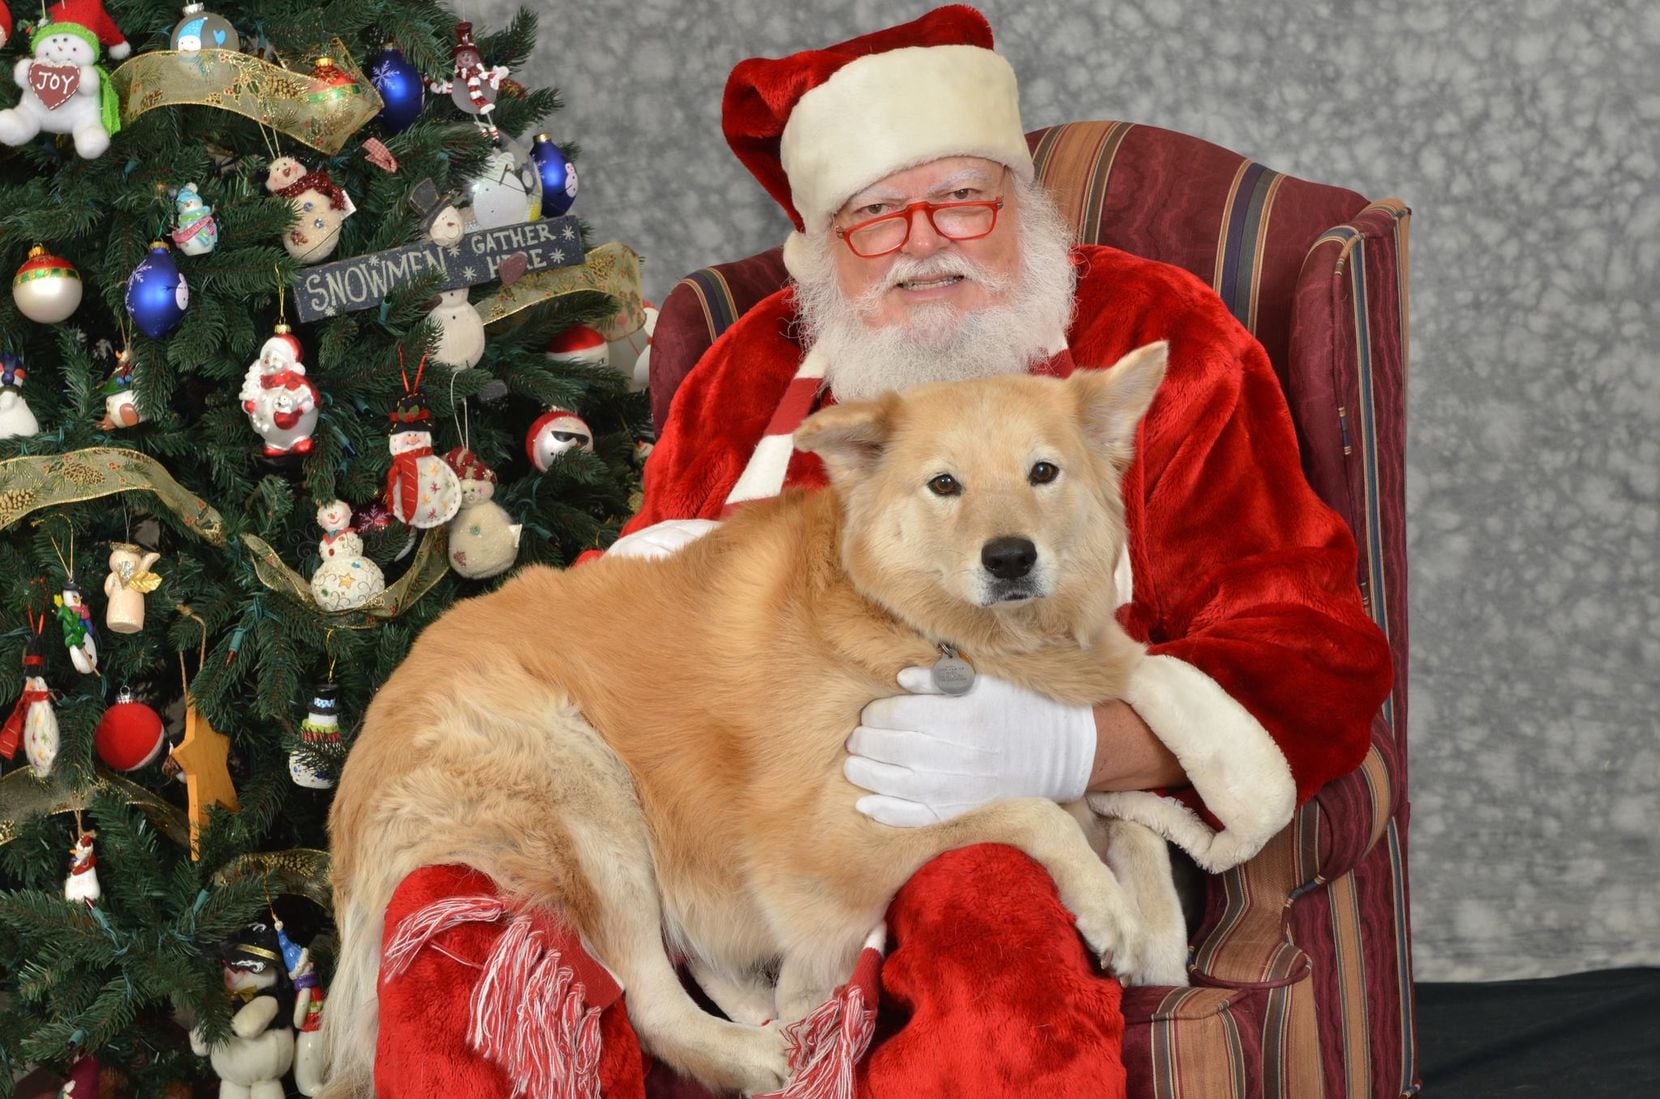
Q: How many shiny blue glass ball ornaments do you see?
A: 3